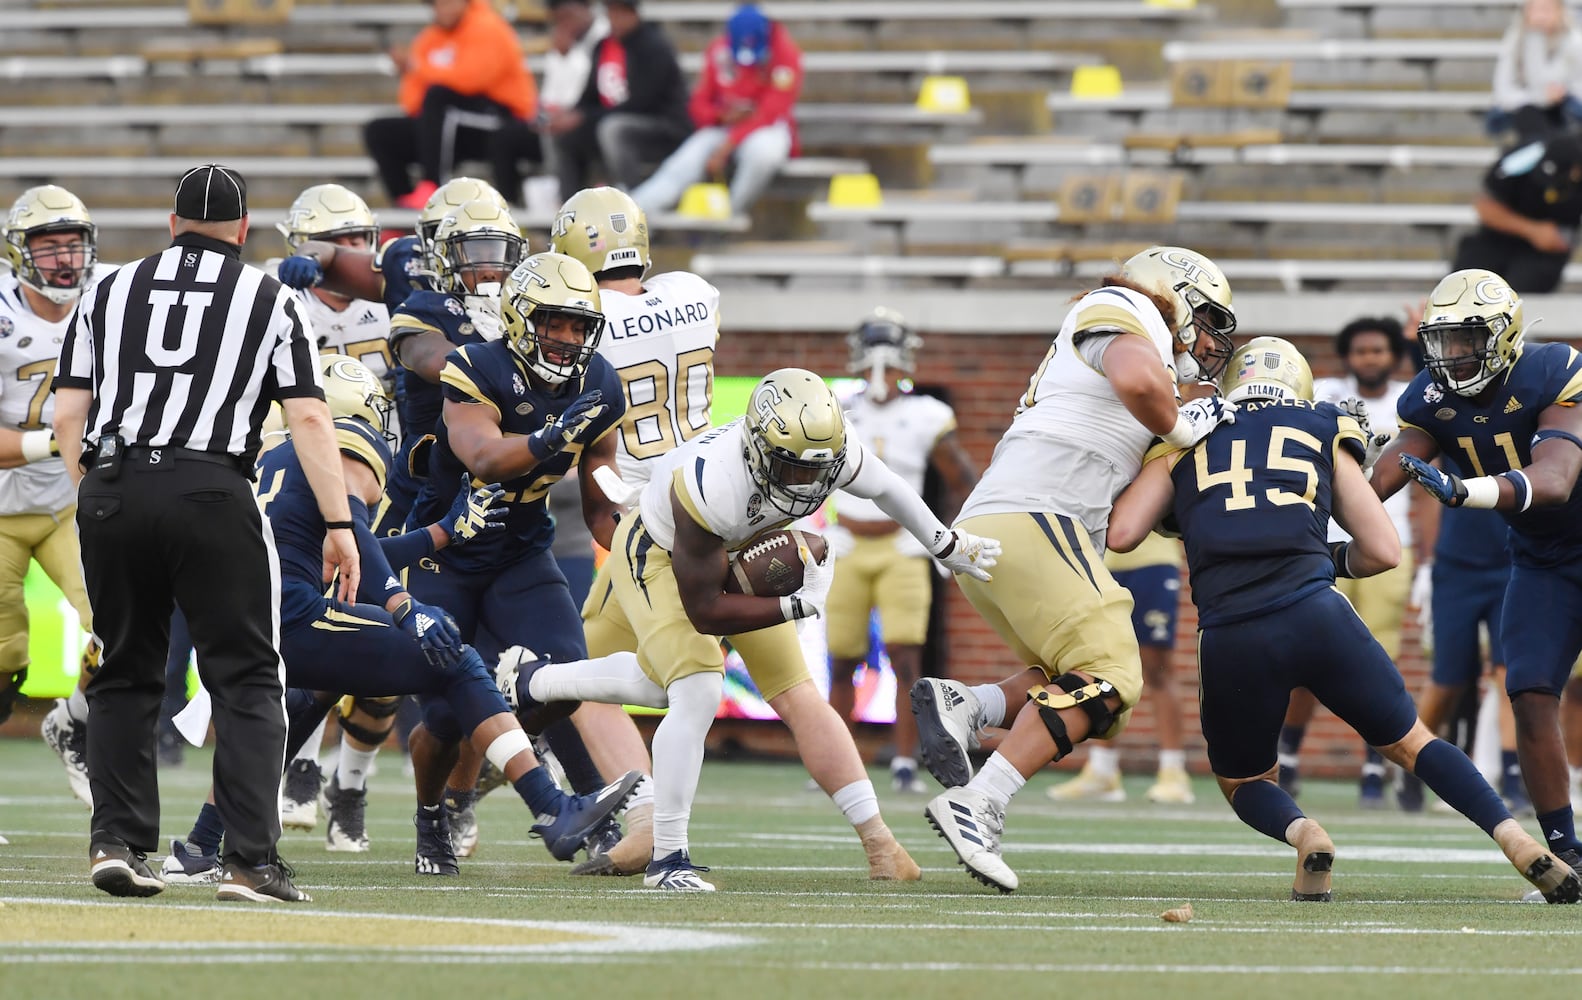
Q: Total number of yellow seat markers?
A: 5